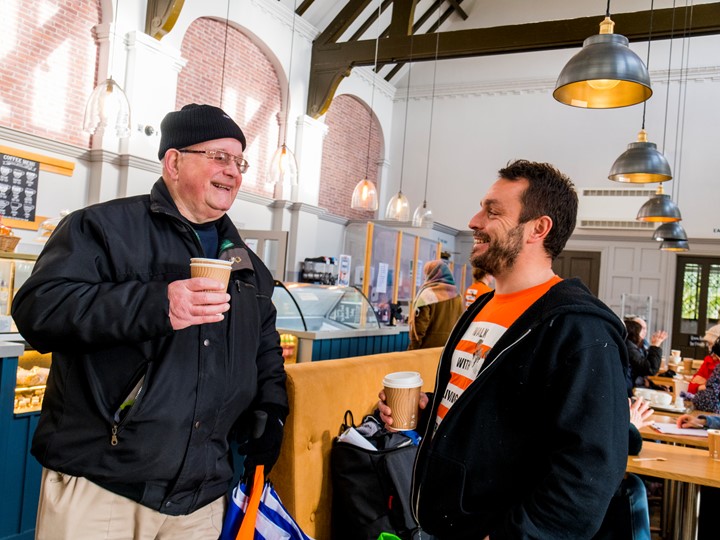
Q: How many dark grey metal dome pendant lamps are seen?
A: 5